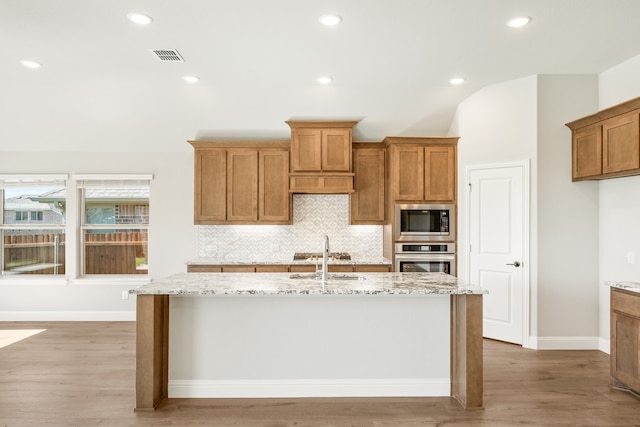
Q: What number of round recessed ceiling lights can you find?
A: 7